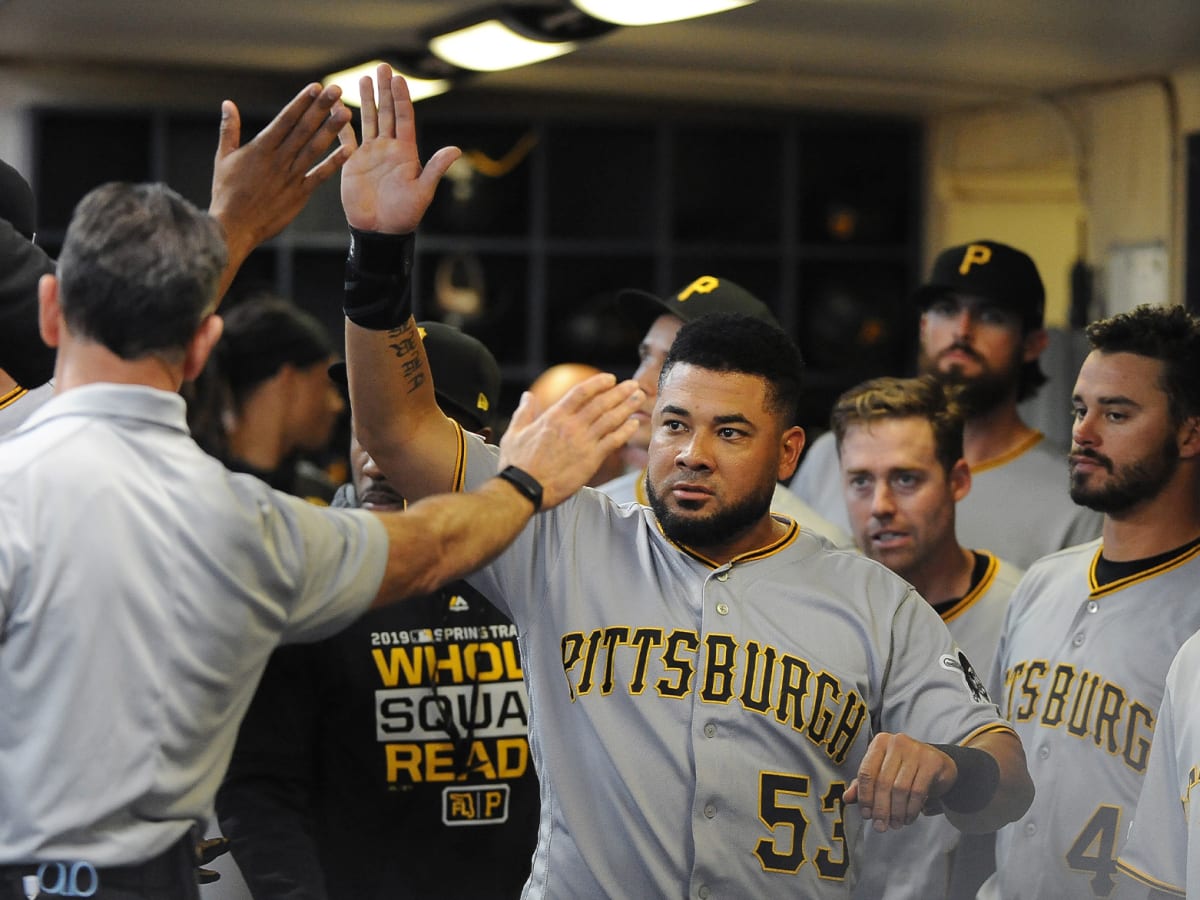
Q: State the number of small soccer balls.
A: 0